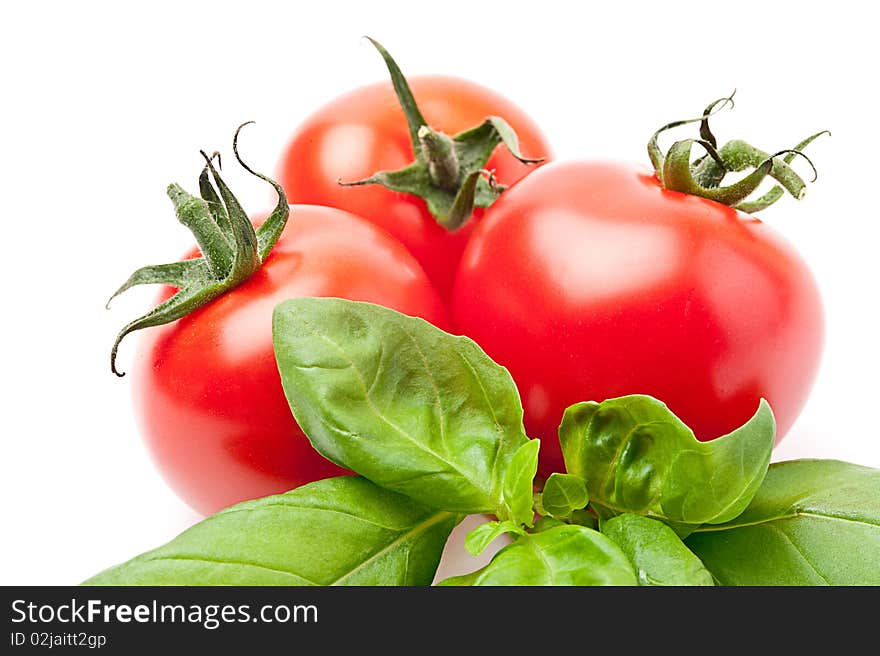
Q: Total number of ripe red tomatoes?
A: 3